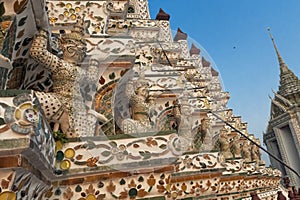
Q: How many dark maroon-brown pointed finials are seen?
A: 5